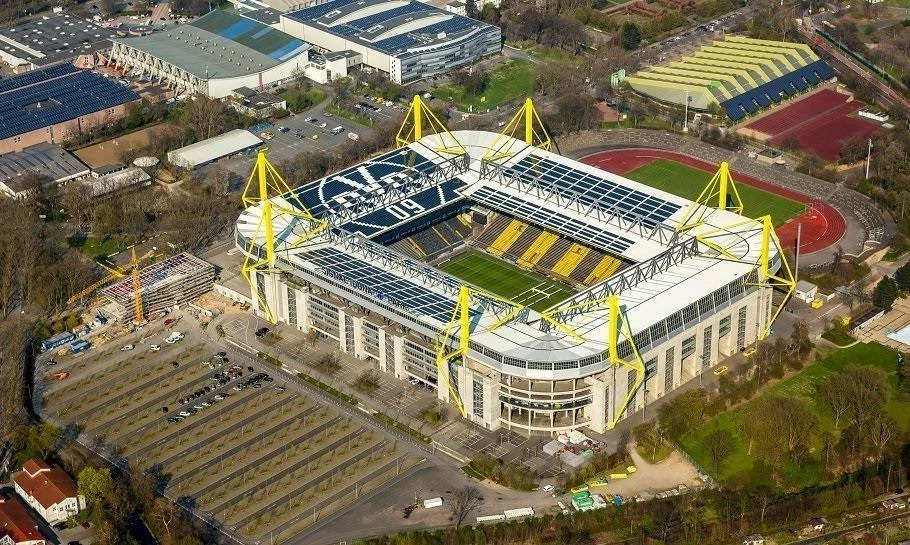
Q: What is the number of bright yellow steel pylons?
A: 8